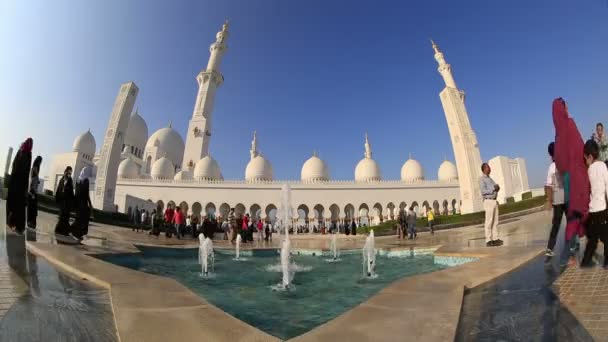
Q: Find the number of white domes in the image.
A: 11